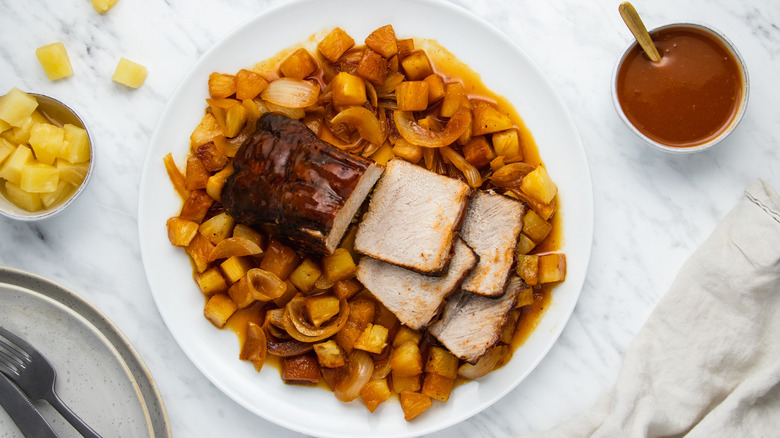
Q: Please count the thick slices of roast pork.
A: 4